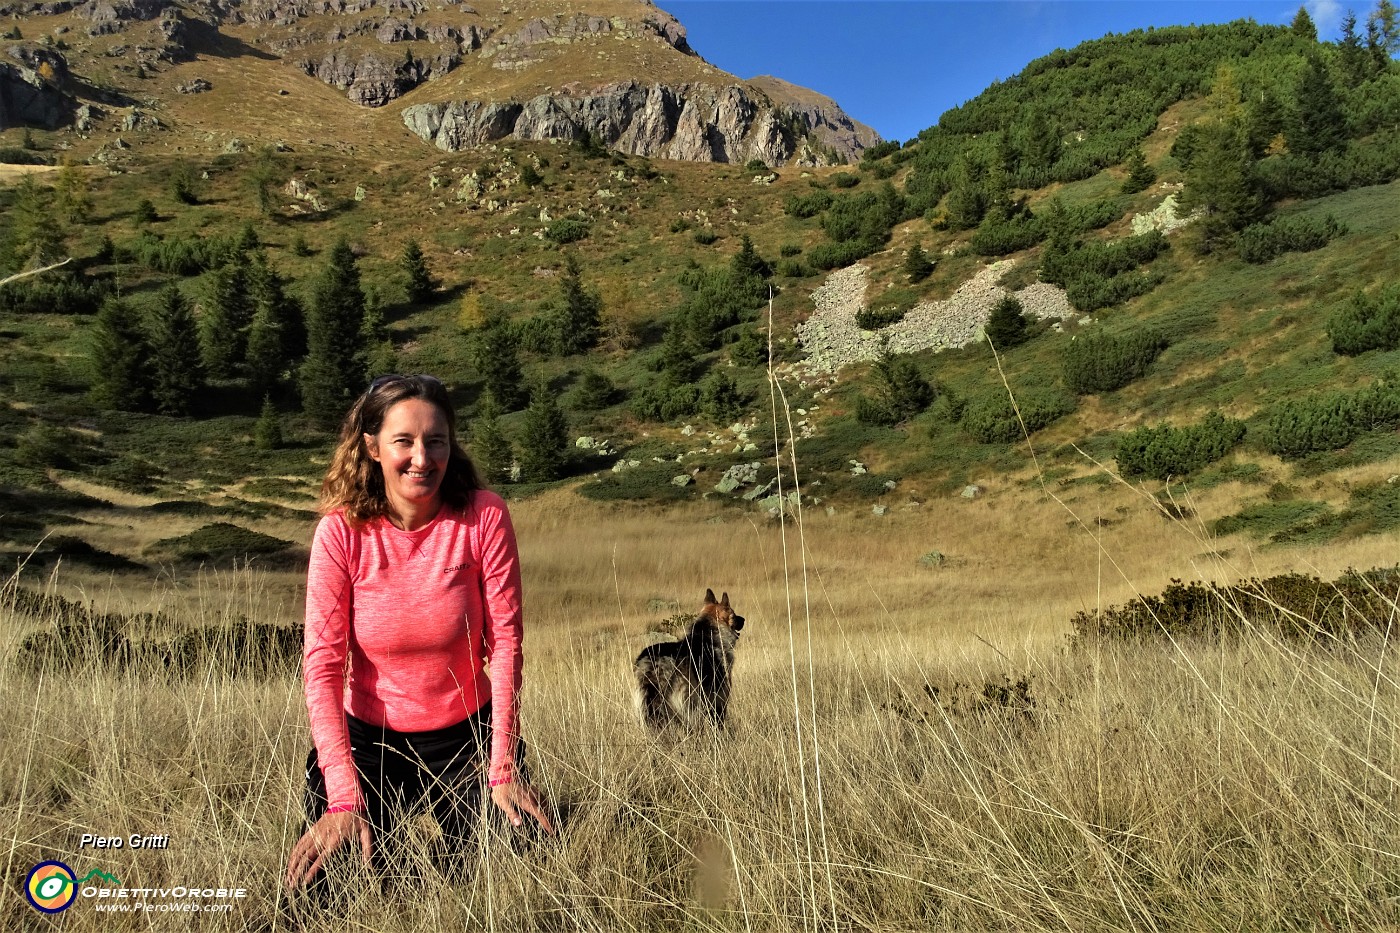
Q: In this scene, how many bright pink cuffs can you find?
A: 2